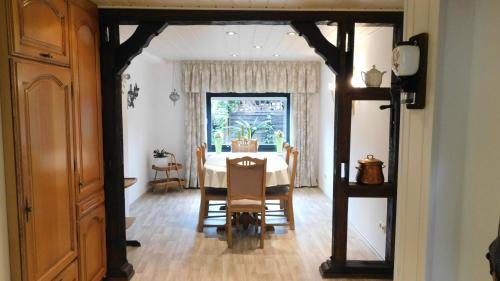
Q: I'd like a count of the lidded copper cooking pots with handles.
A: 1